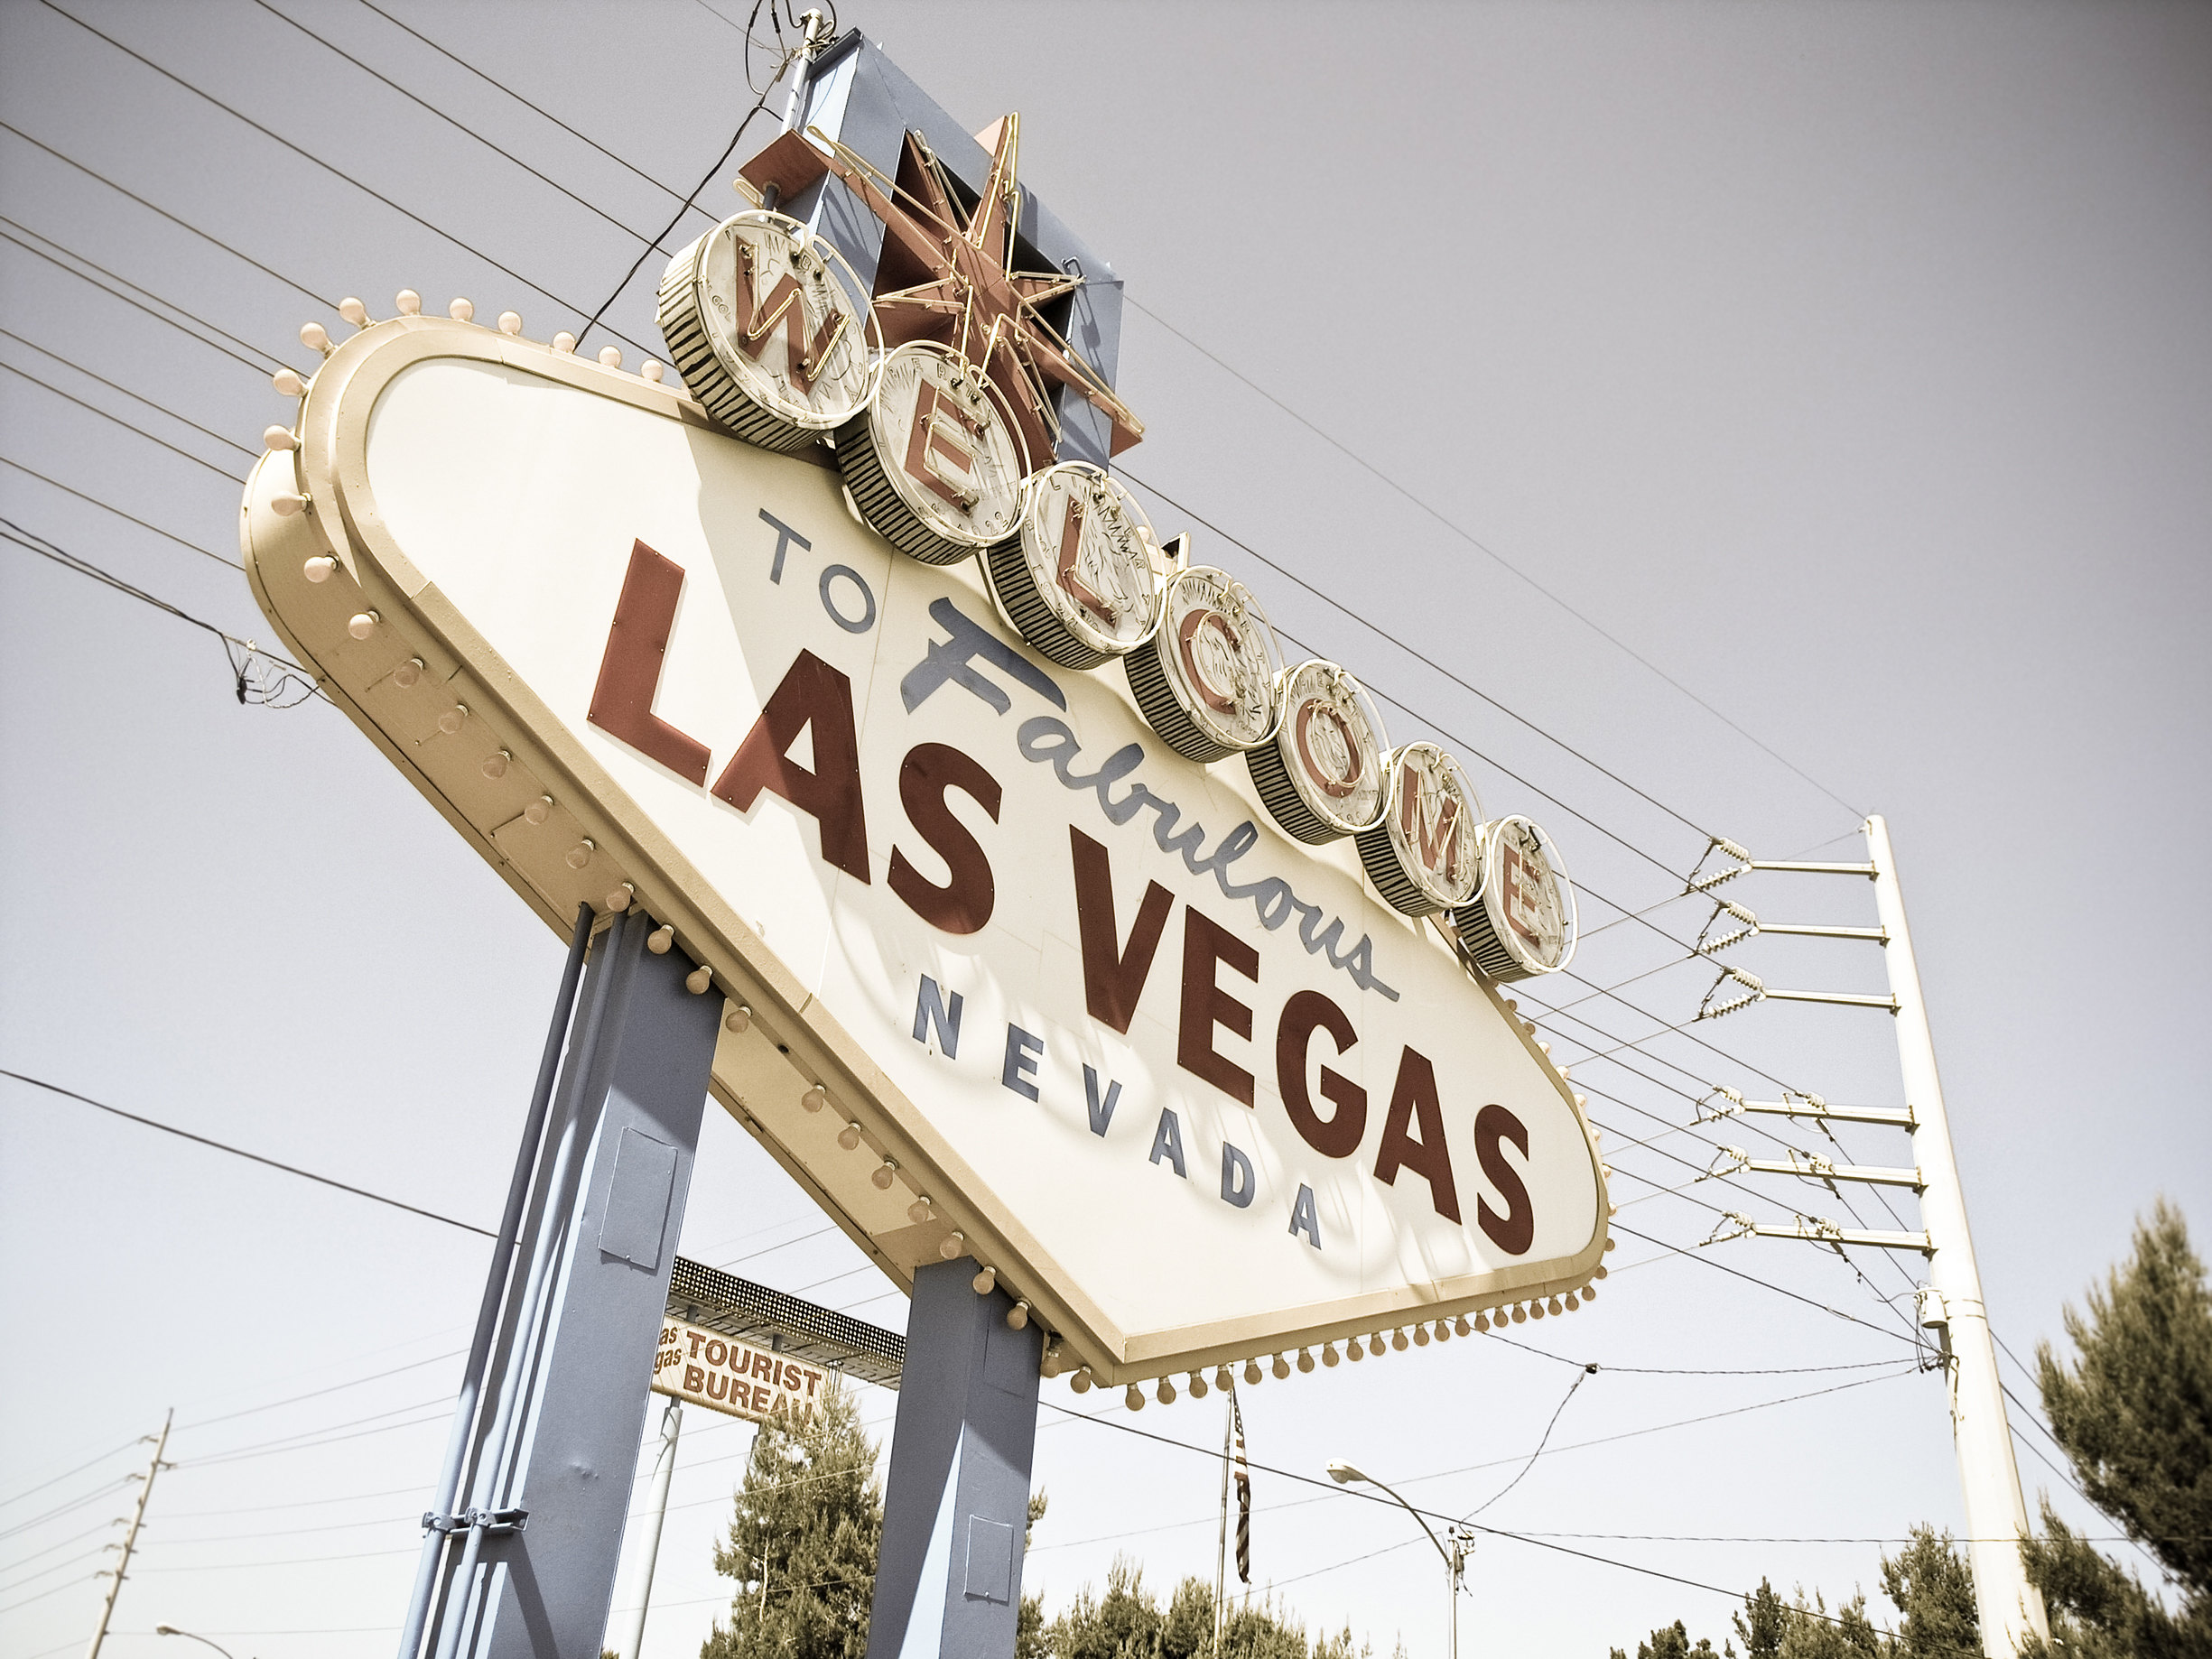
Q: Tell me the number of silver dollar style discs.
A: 7